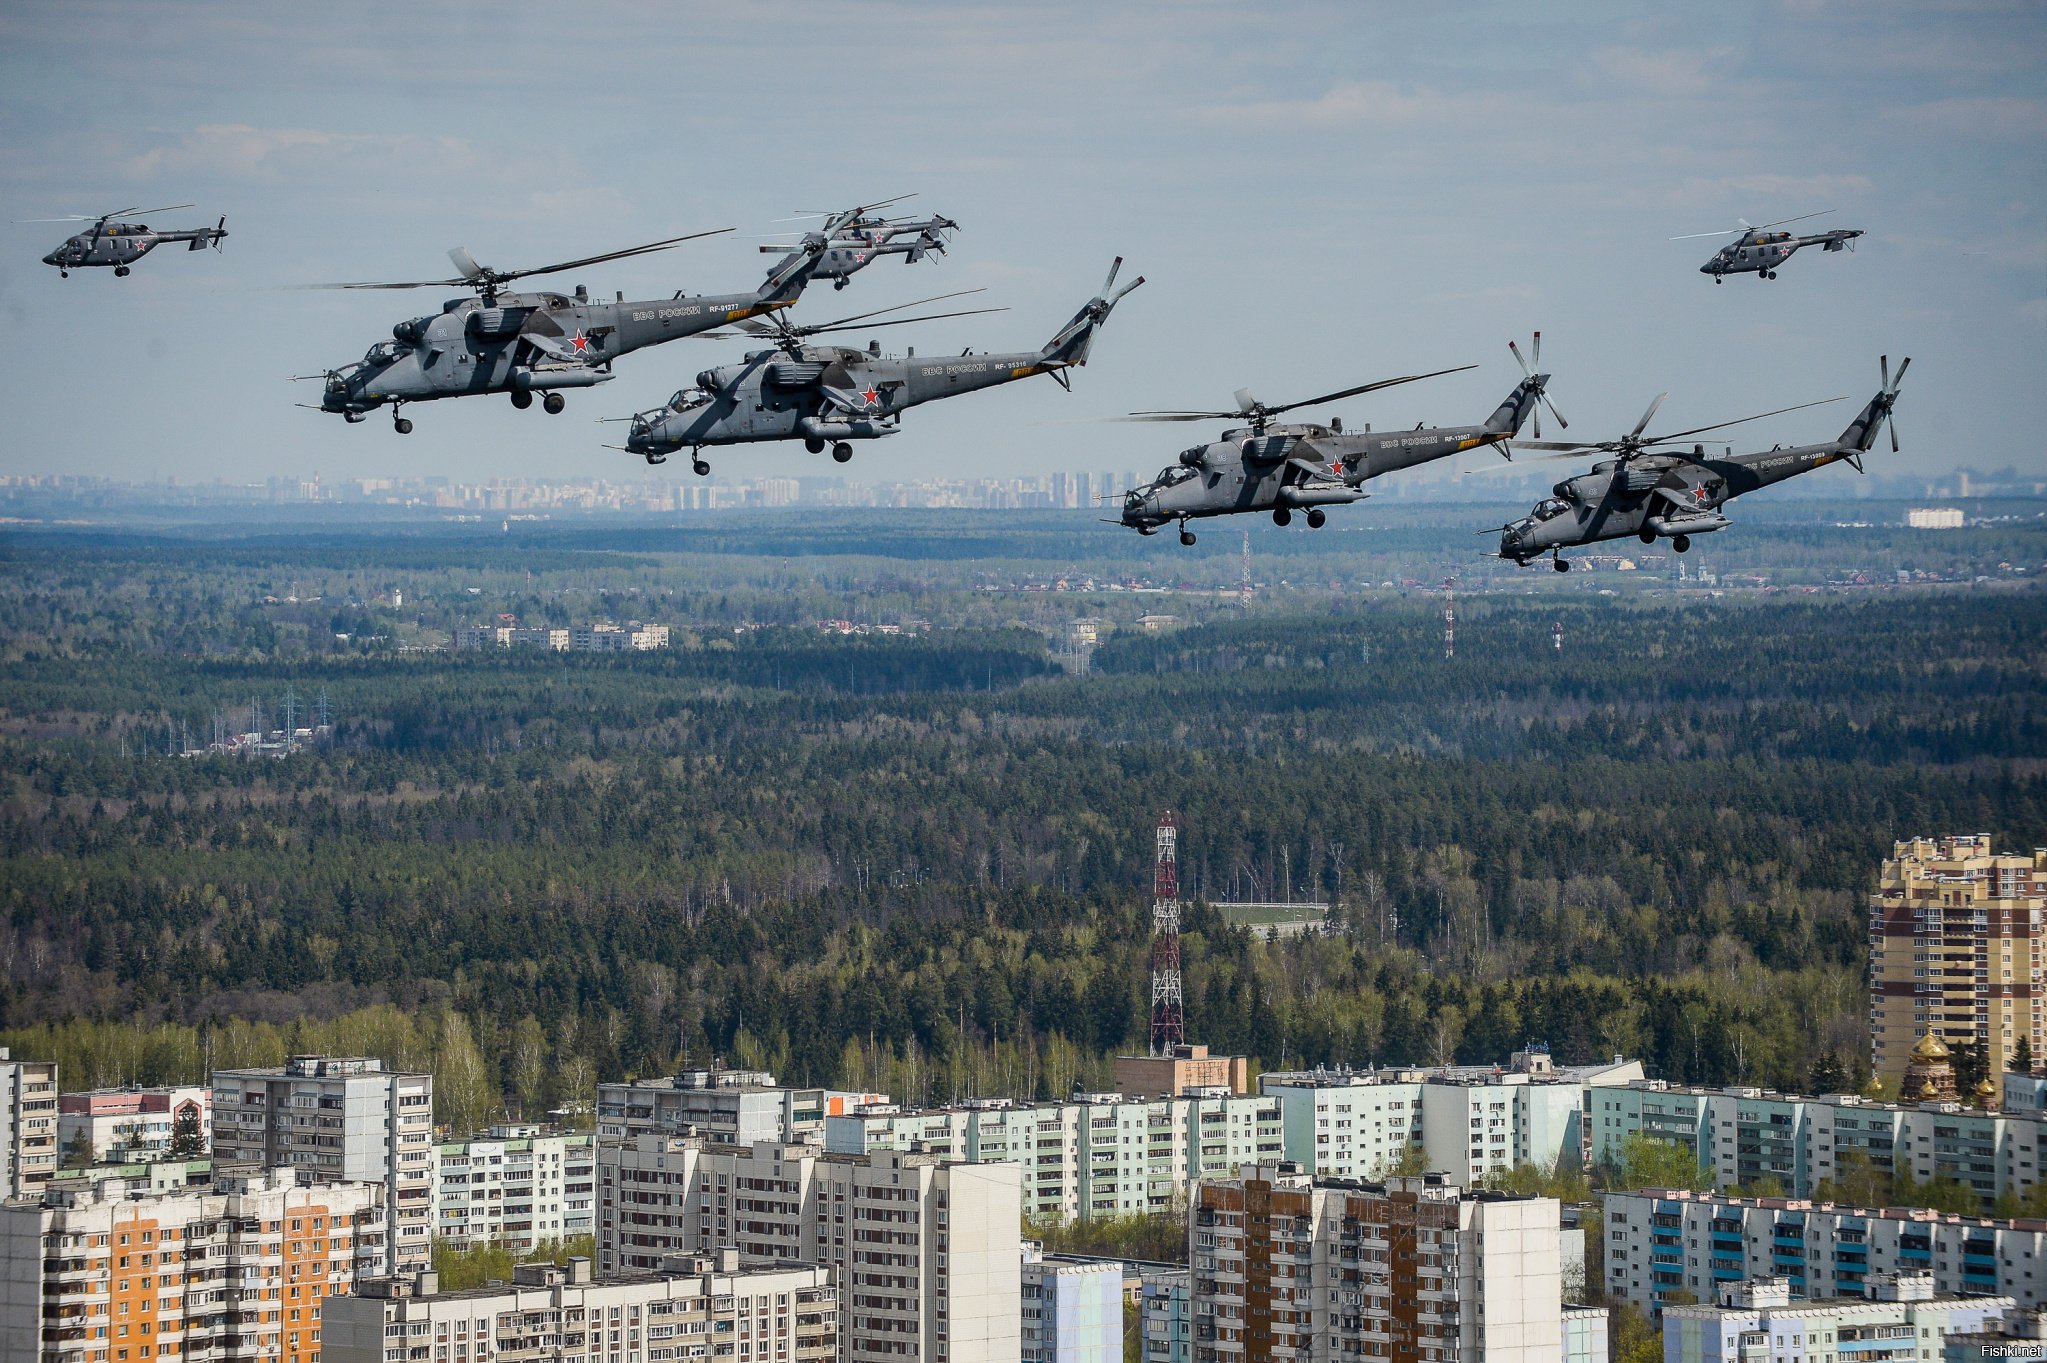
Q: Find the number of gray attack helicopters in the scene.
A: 4